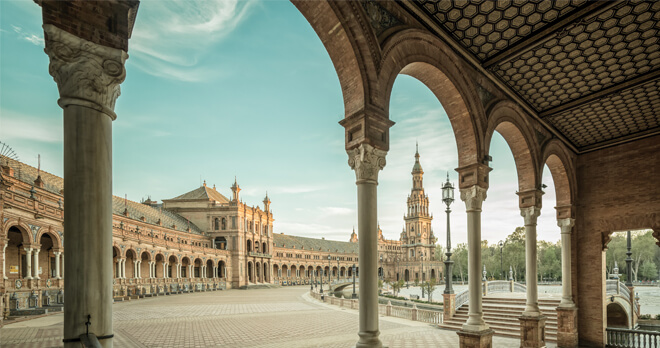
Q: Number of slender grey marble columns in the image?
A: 5